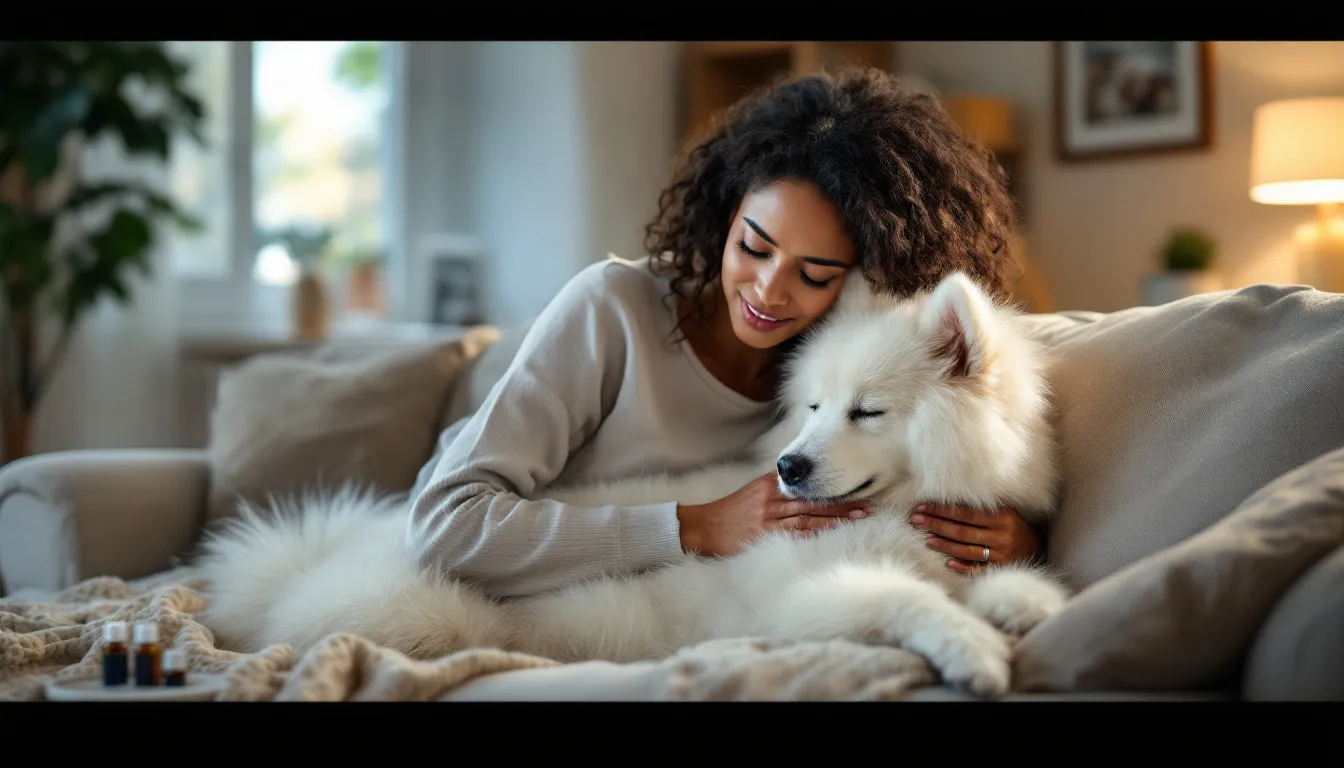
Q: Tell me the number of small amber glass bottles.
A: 3